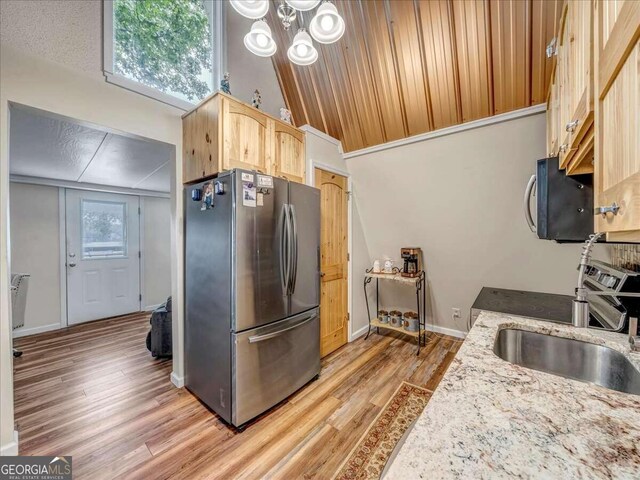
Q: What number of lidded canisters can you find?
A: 3